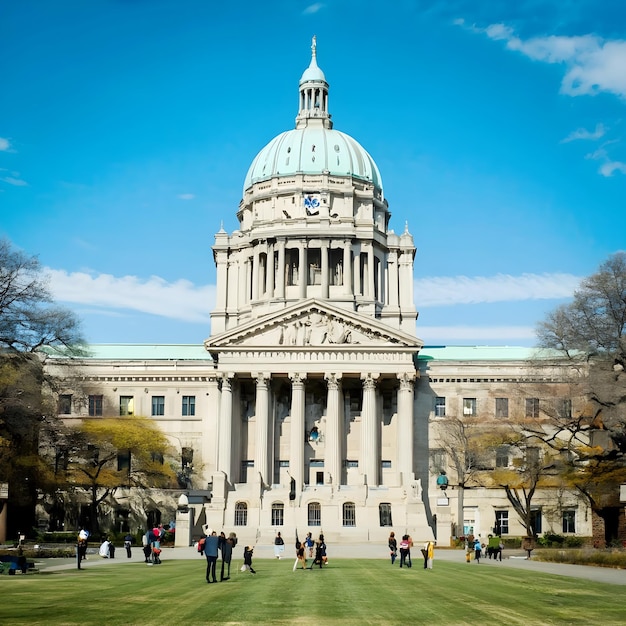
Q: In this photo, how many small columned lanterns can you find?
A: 1